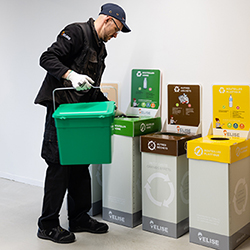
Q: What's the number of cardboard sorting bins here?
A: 4